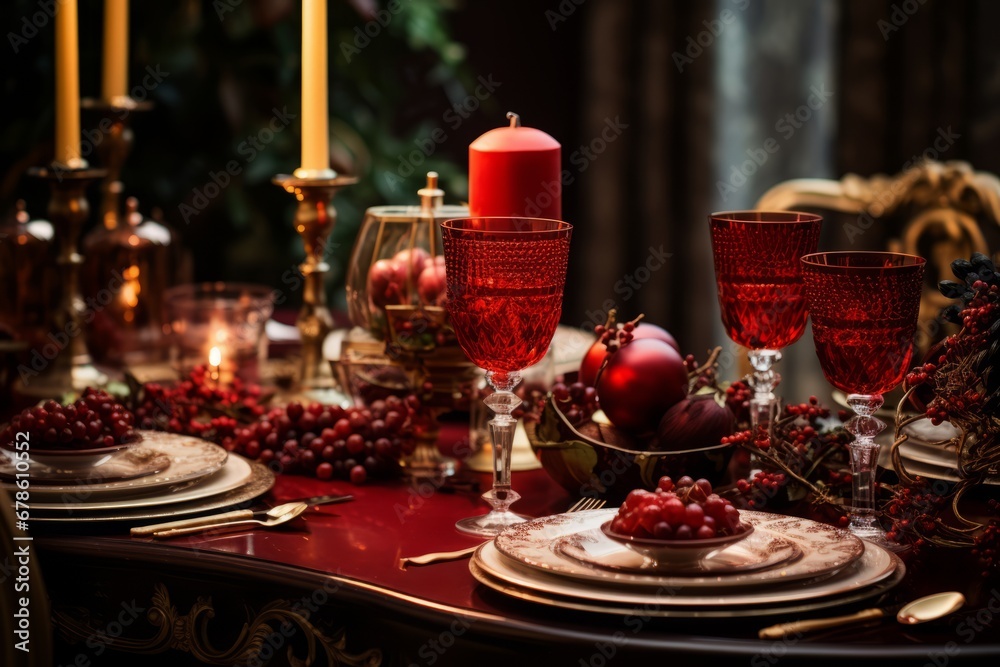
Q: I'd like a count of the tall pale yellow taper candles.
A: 3